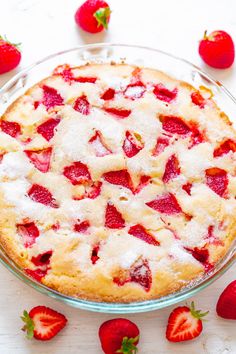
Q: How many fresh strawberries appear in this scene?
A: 7